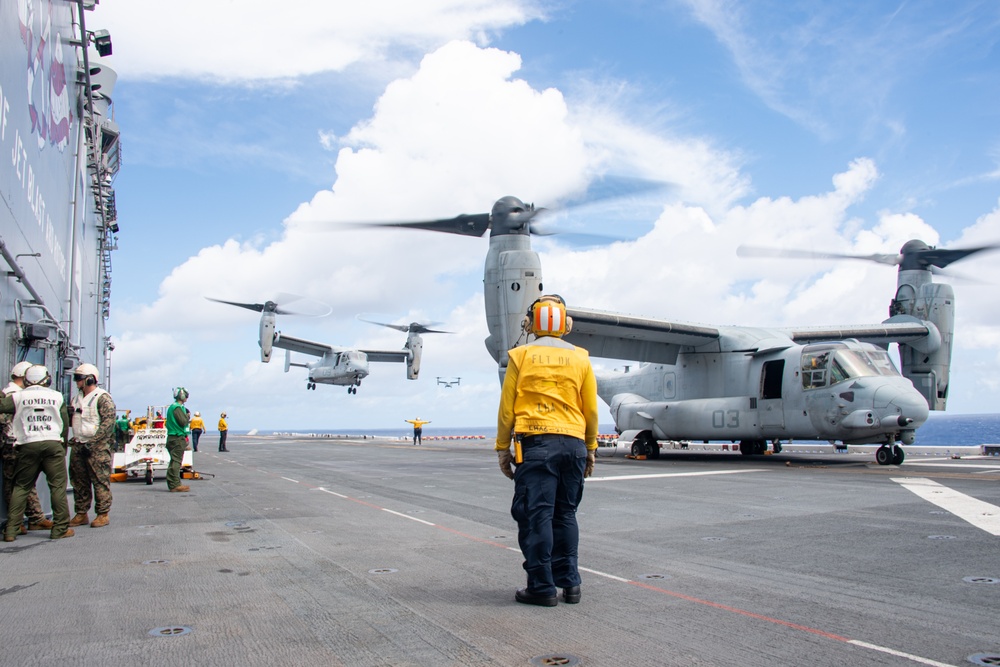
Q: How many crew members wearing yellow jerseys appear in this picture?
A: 4